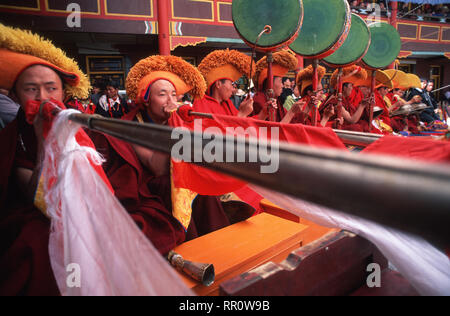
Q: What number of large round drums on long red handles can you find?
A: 4